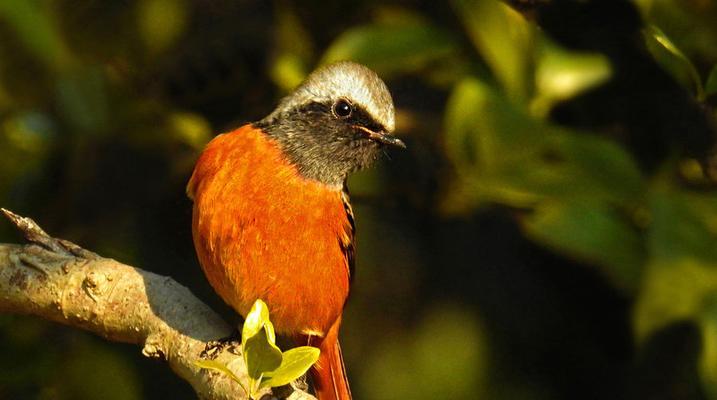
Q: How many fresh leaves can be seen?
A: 4